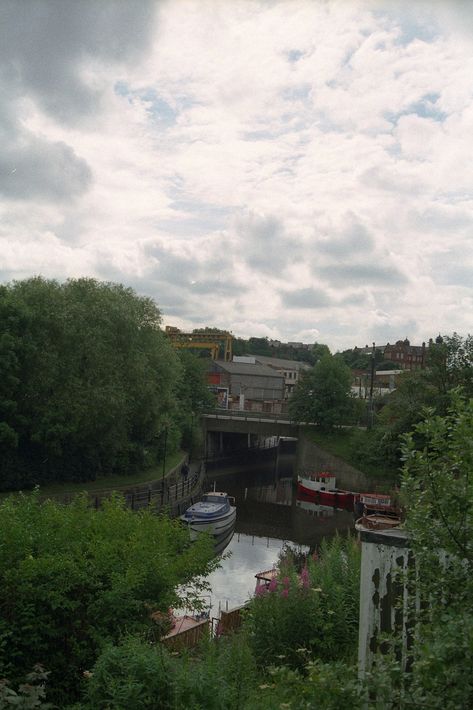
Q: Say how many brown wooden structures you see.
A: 2